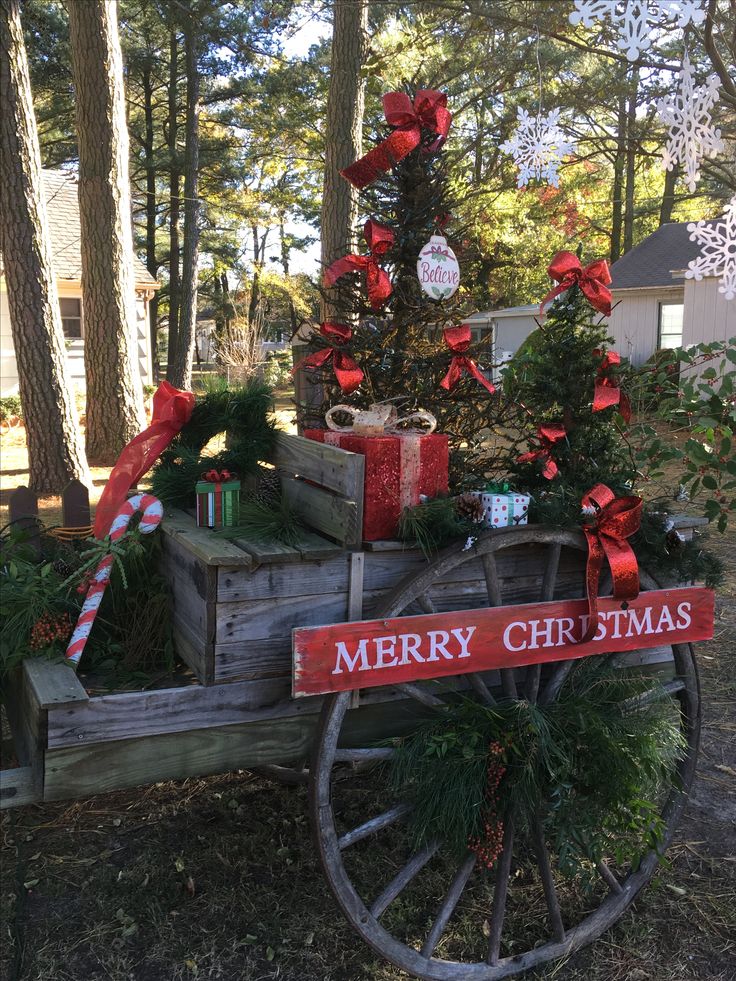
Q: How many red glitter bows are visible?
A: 8